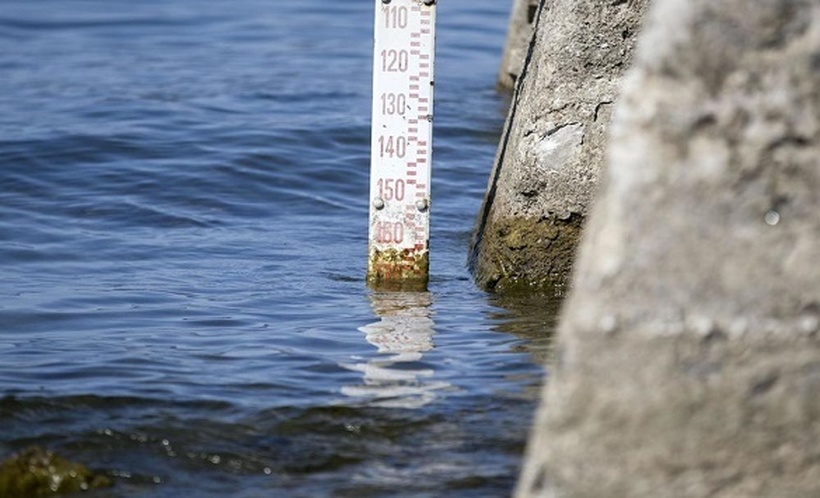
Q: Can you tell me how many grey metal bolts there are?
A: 4